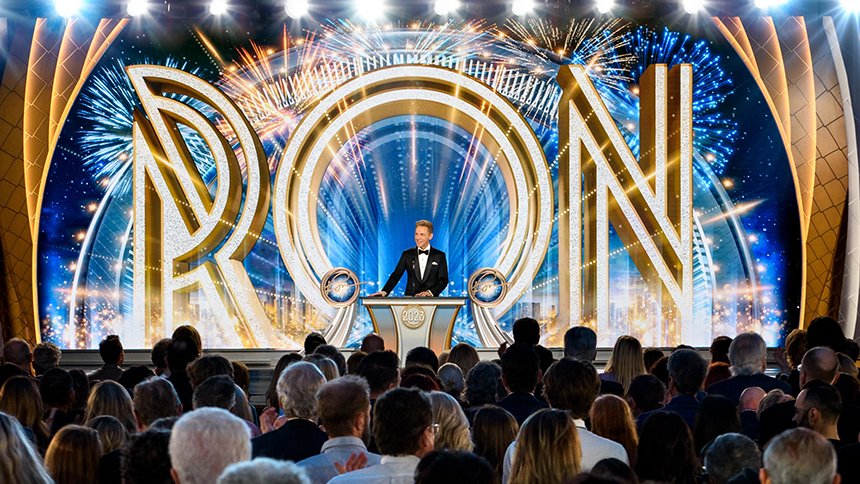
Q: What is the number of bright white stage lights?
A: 11